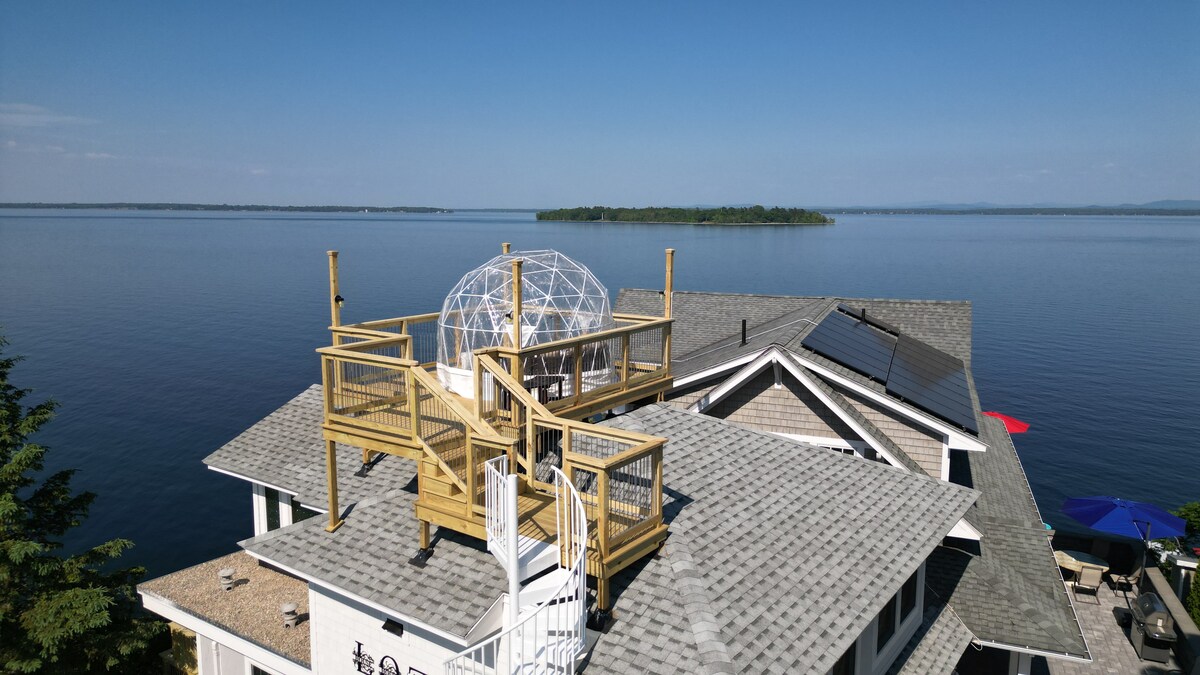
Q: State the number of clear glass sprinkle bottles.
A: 0